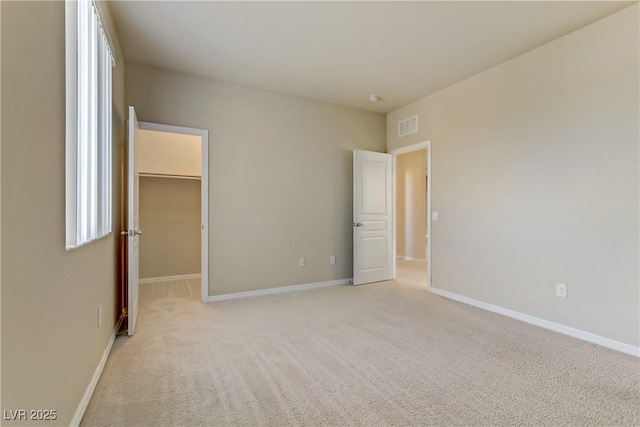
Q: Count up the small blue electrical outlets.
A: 0